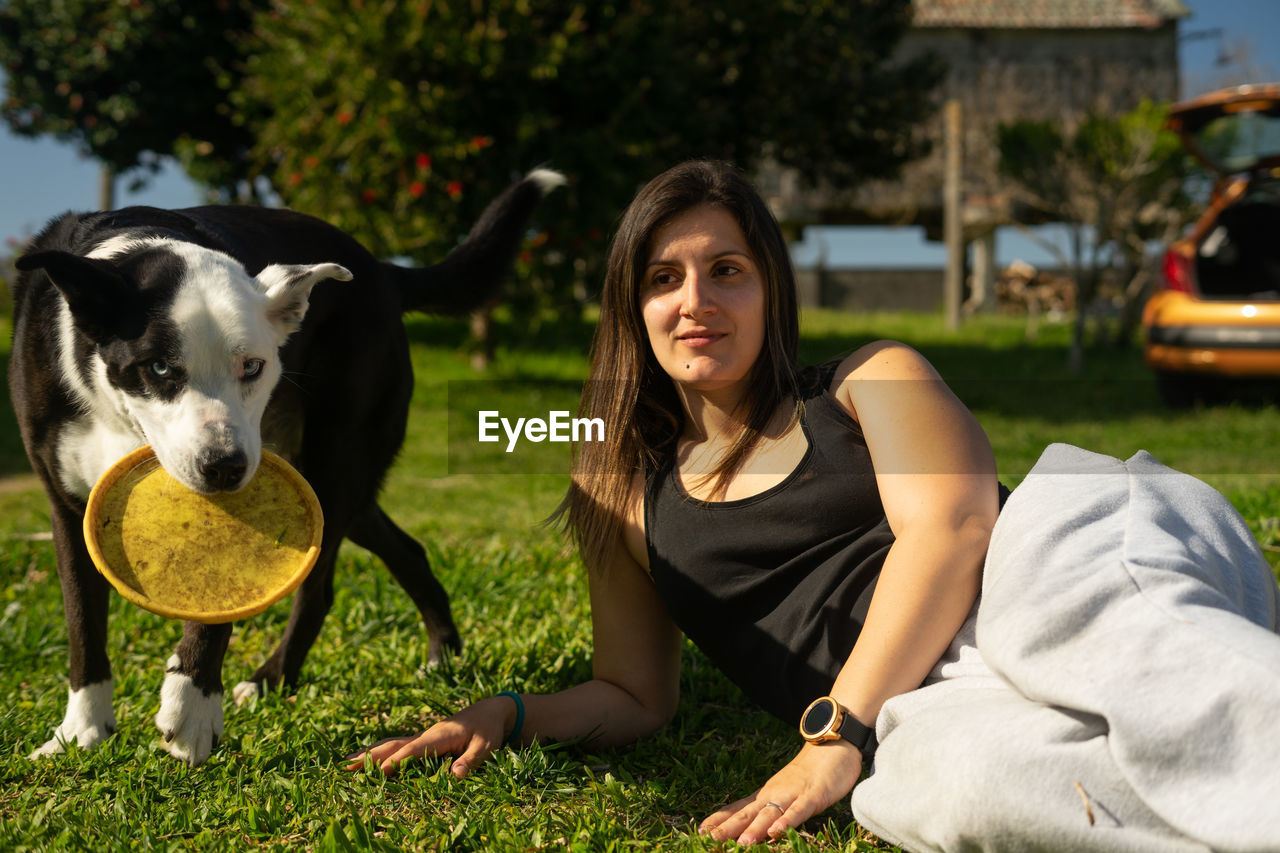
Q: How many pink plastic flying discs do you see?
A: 0